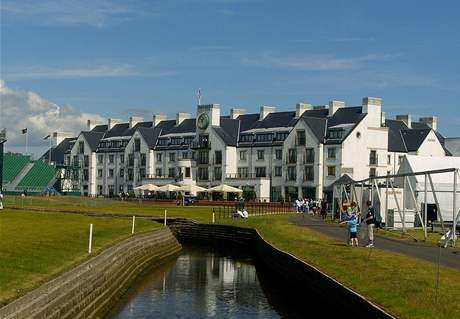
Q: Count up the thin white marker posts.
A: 4